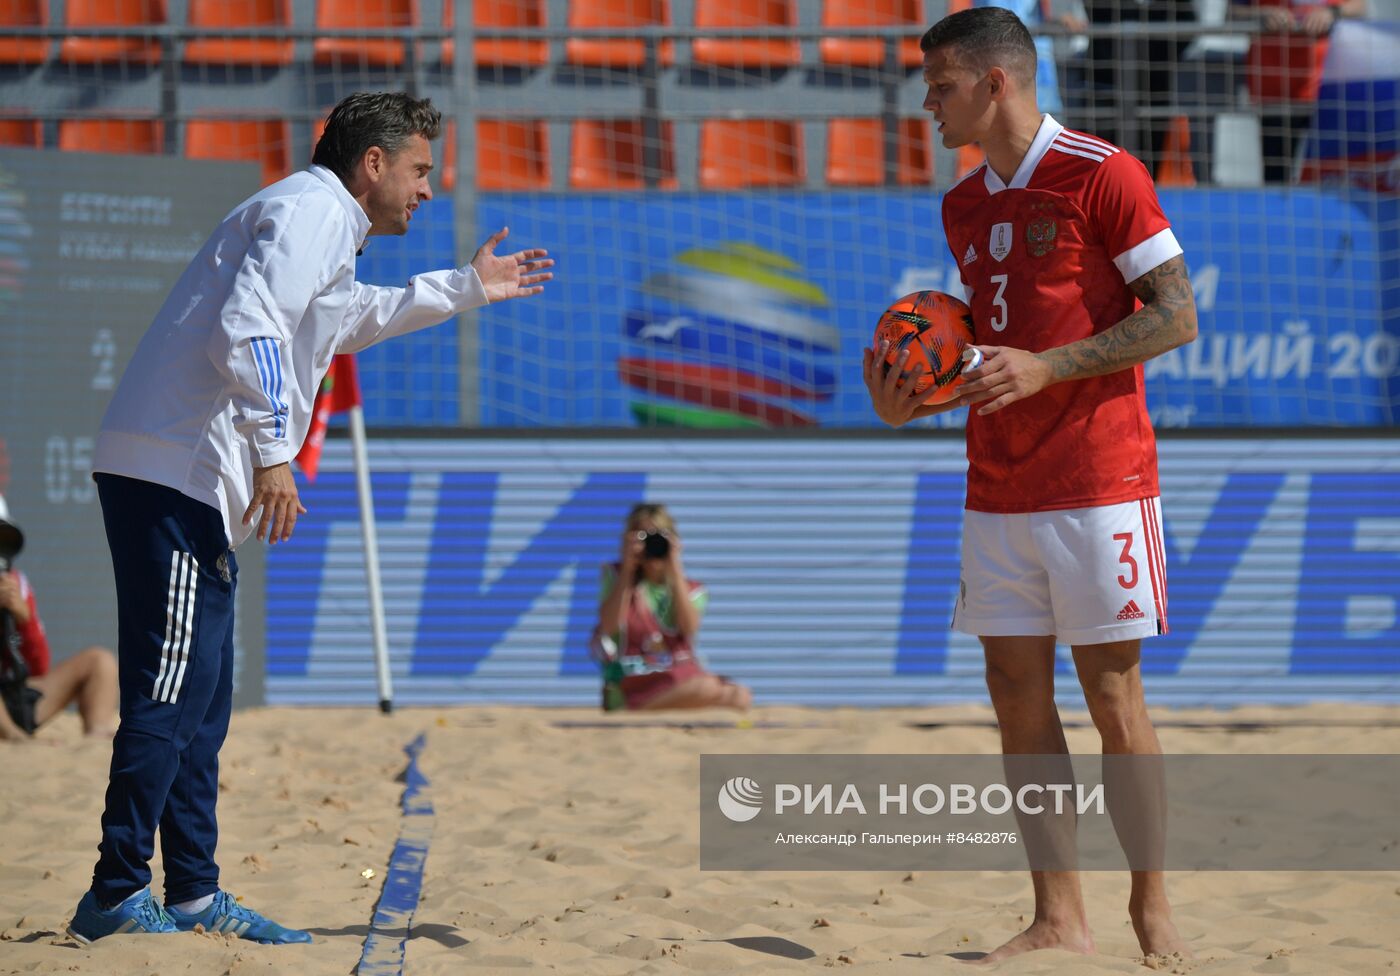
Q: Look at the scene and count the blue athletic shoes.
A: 2